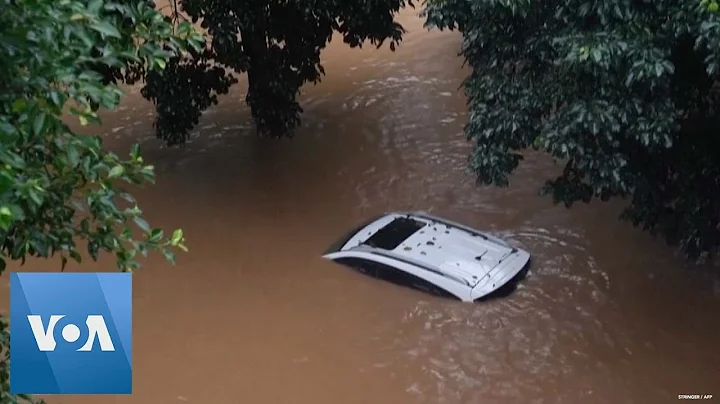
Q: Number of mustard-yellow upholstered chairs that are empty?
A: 0